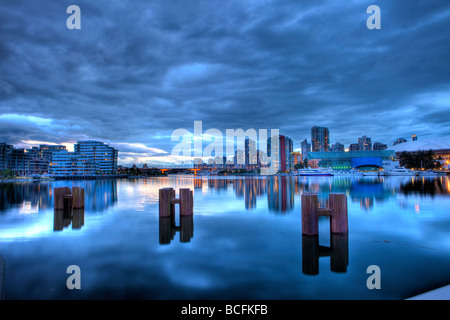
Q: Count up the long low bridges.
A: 1